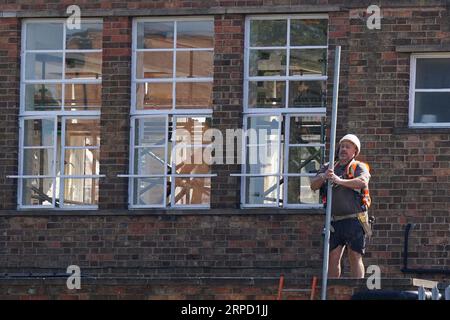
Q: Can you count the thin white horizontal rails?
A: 3